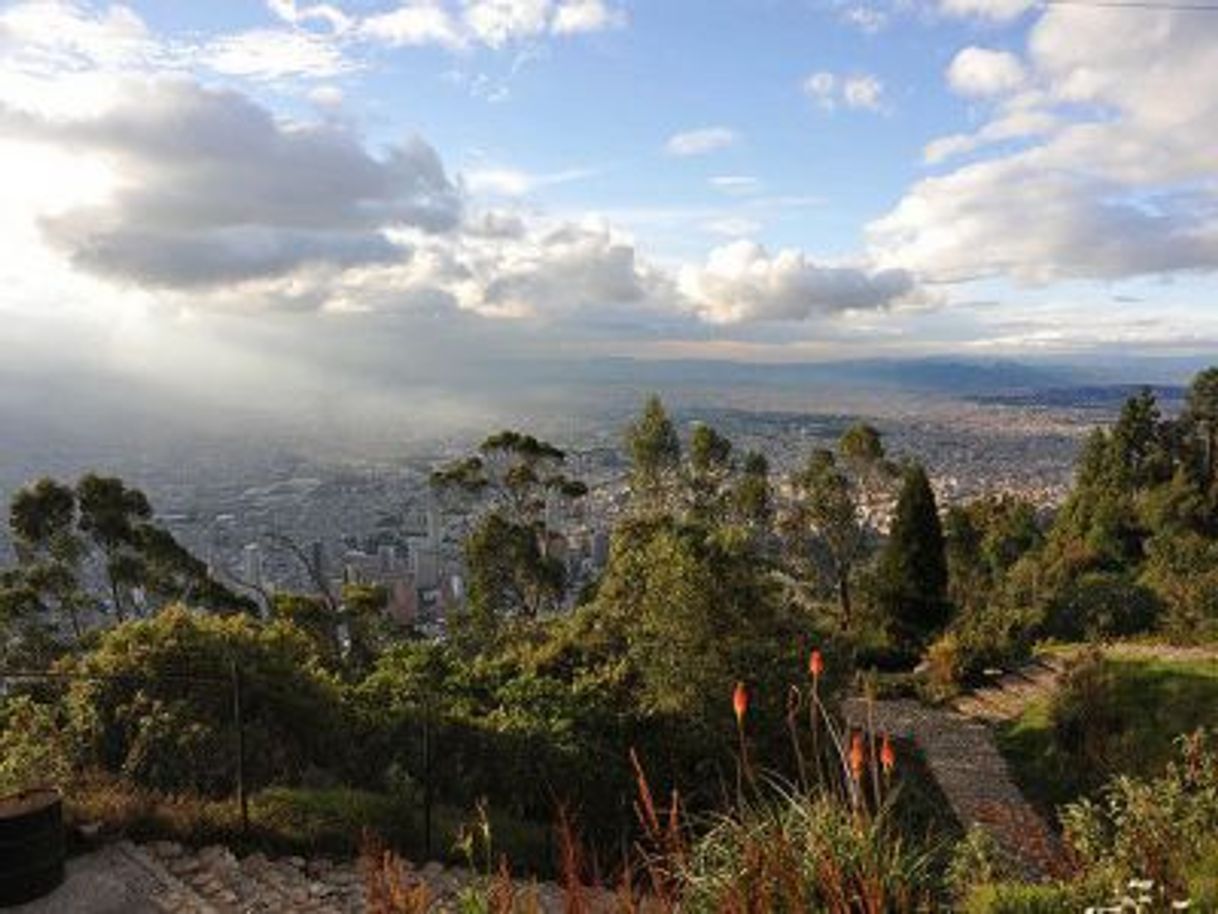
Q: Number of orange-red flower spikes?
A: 4